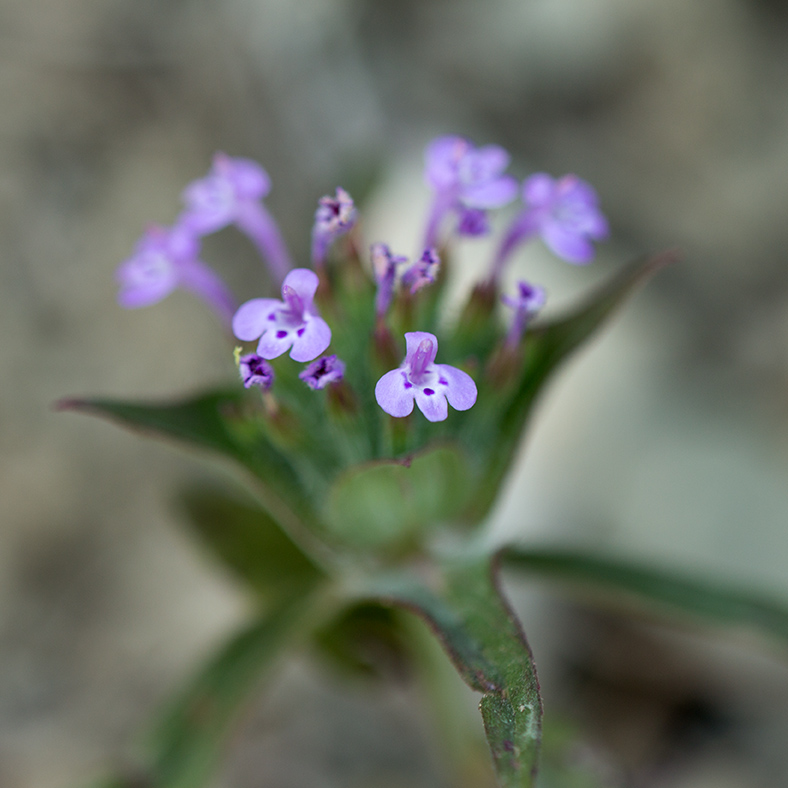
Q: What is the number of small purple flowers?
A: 13